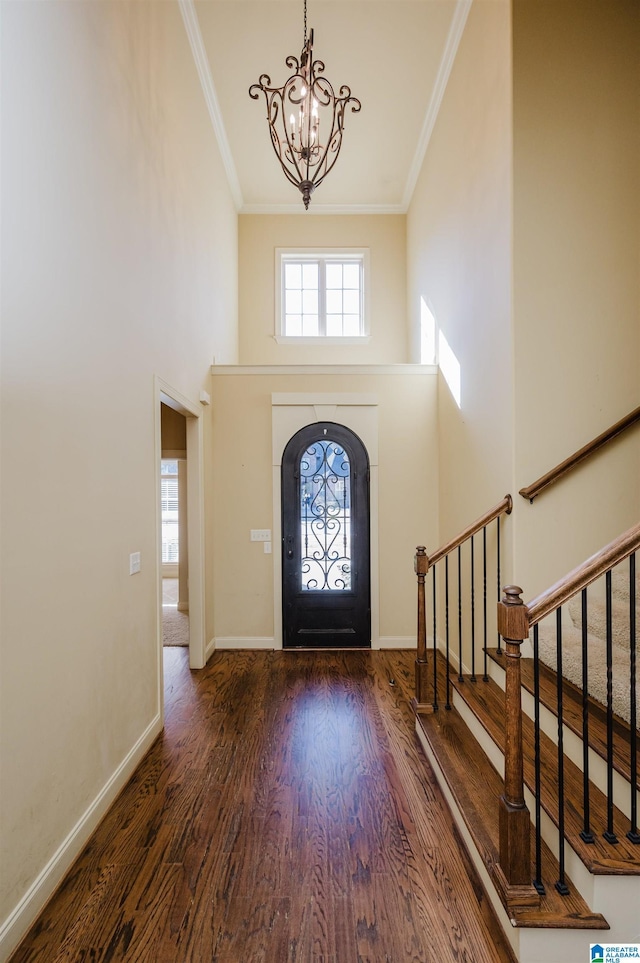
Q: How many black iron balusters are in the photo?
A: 11